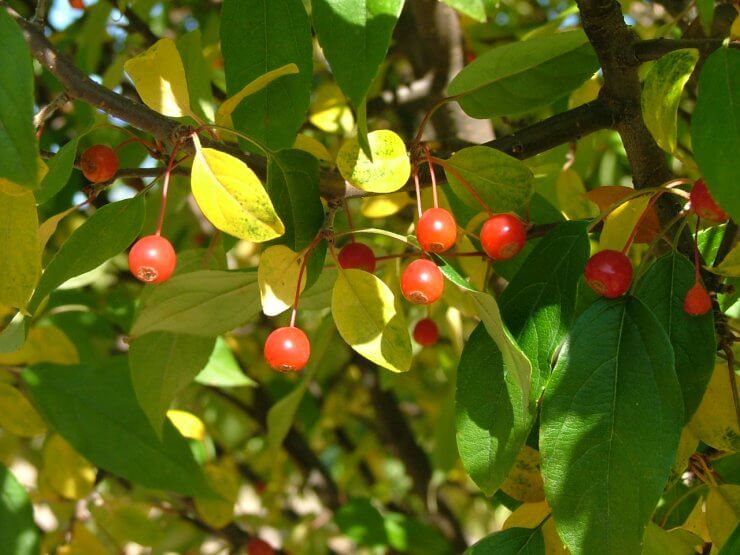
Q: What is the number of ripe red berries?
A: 11